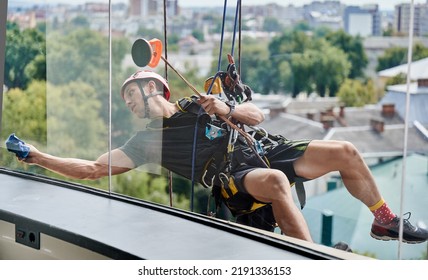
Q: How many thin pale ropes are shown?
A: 2